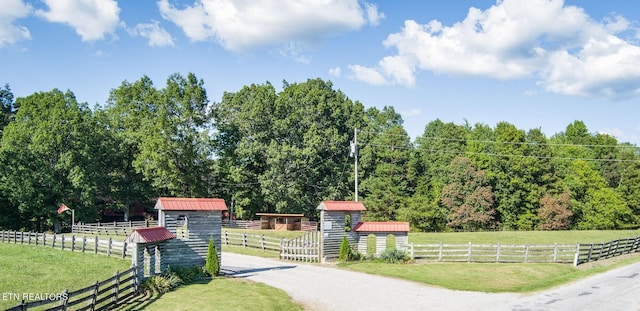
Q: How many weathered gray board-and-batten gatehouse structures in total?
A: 2